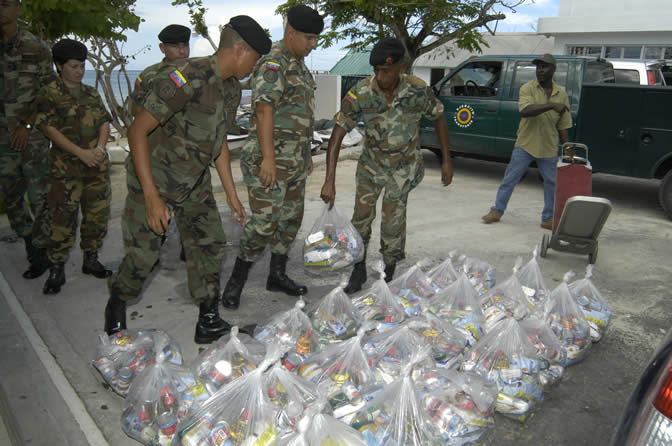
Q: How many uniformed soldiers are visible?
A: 6